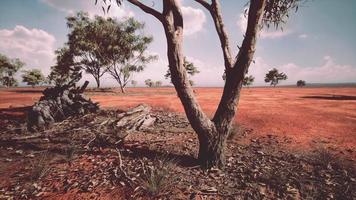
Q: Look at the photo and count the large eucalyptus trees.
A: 1